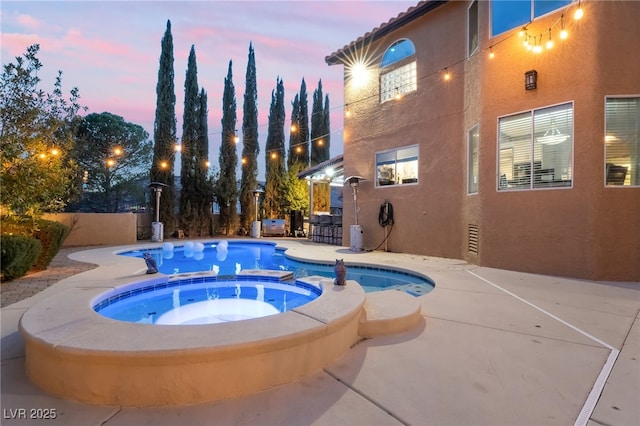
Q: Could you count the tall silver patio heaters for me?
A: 3